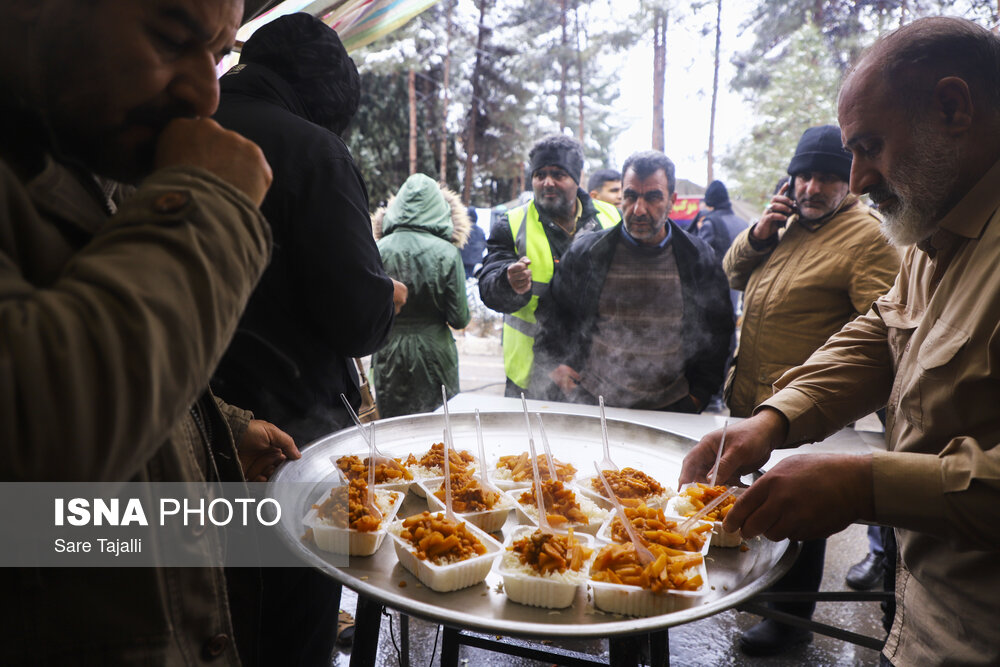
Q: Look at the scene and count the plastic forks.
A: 12